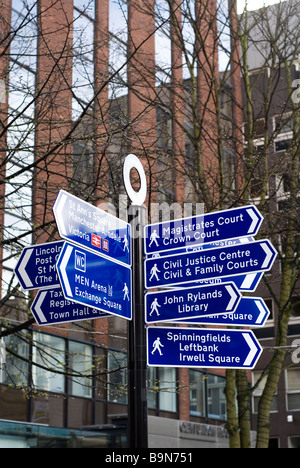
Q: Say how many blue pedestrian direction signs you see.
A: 11